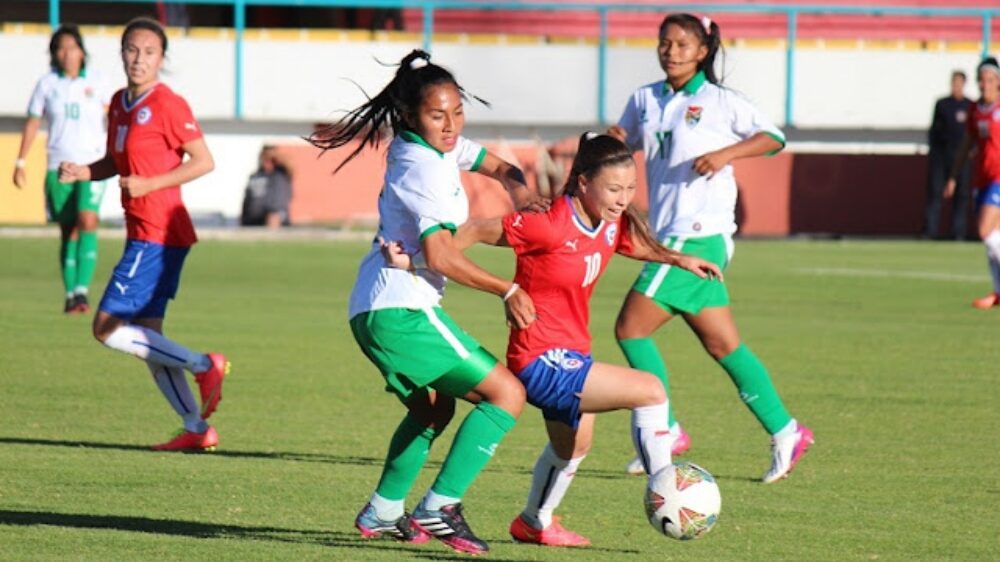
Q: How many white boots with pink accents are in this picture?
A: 2